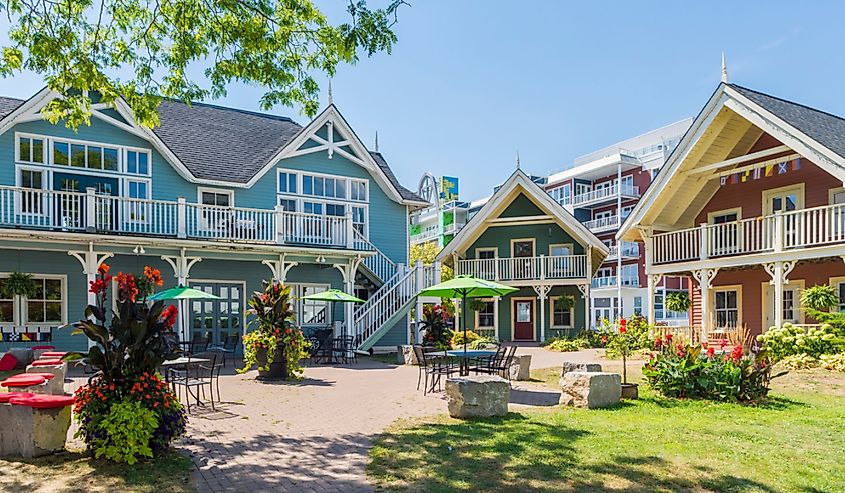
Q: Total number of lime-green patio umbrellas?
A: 3